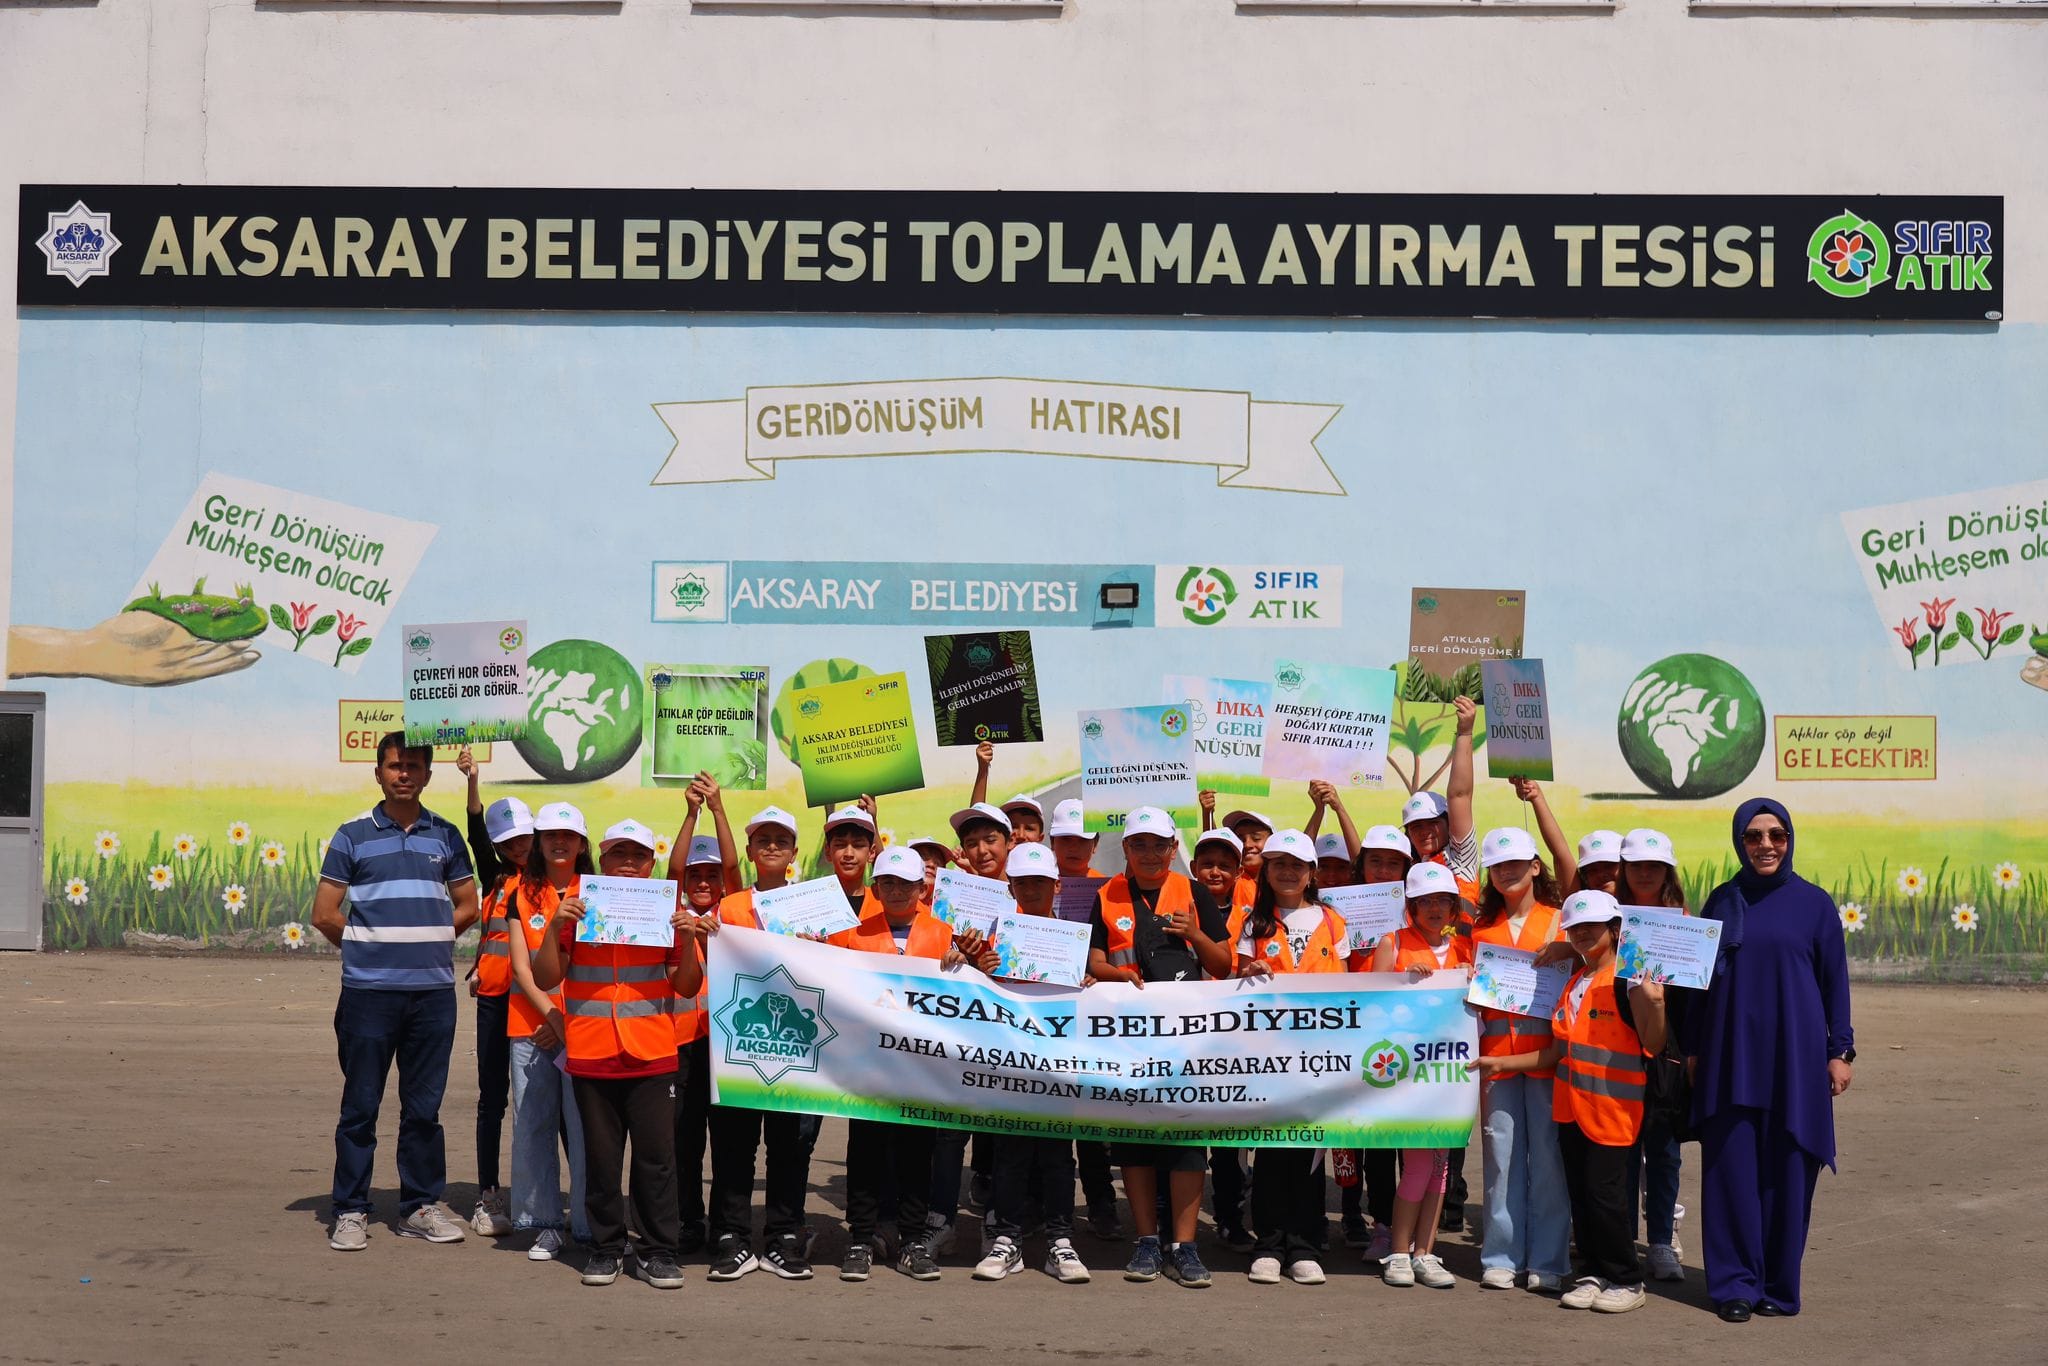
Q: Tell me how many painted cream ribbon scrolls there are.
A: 1